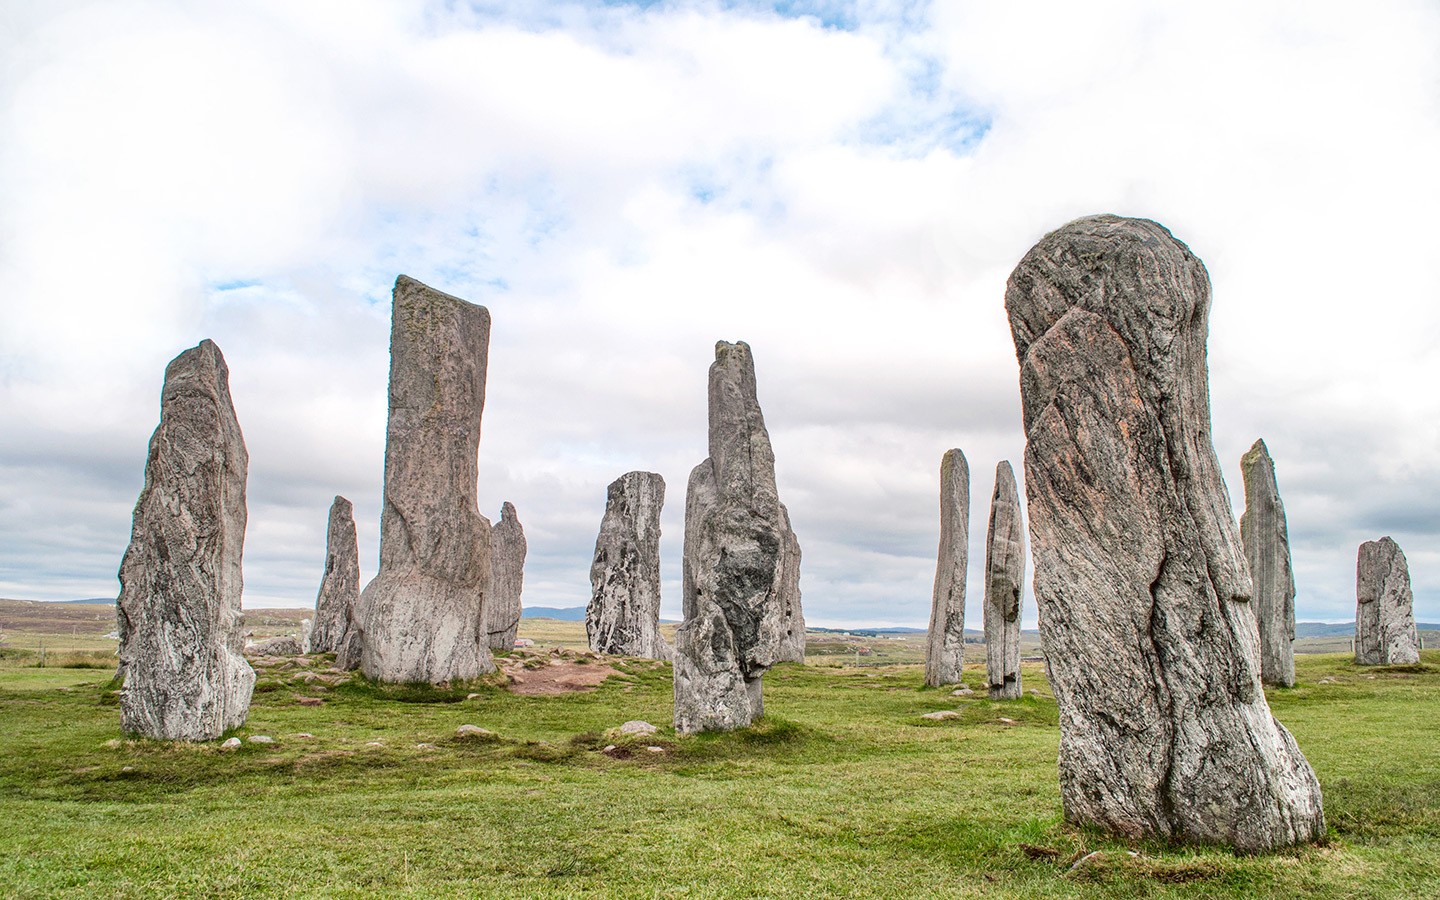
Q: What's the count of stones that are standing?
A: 12